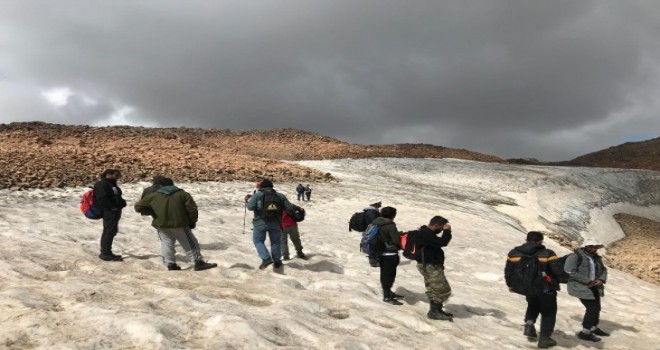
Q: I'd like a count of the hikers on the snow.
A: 12